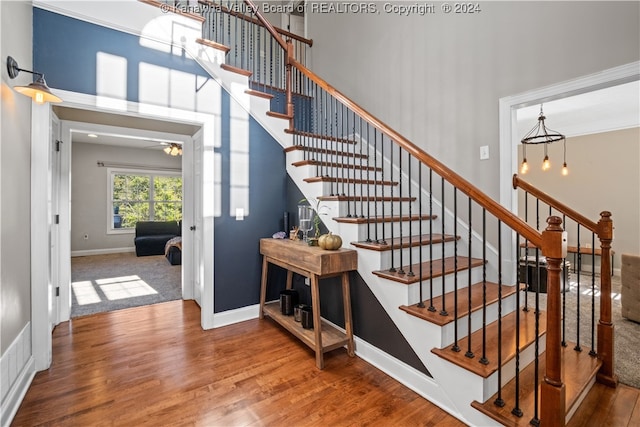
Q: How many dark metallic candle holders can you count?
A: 3